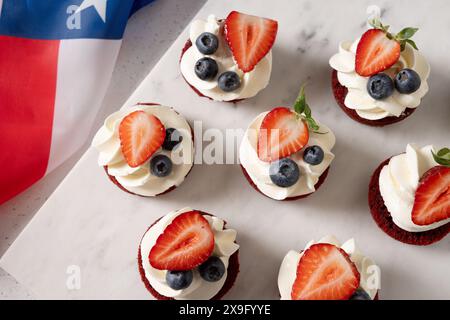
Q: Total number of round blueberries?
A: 12